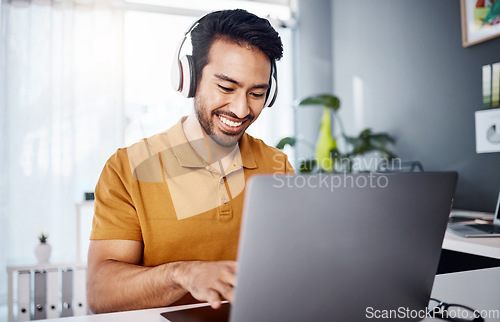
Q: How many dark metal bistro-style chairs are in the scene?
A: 0